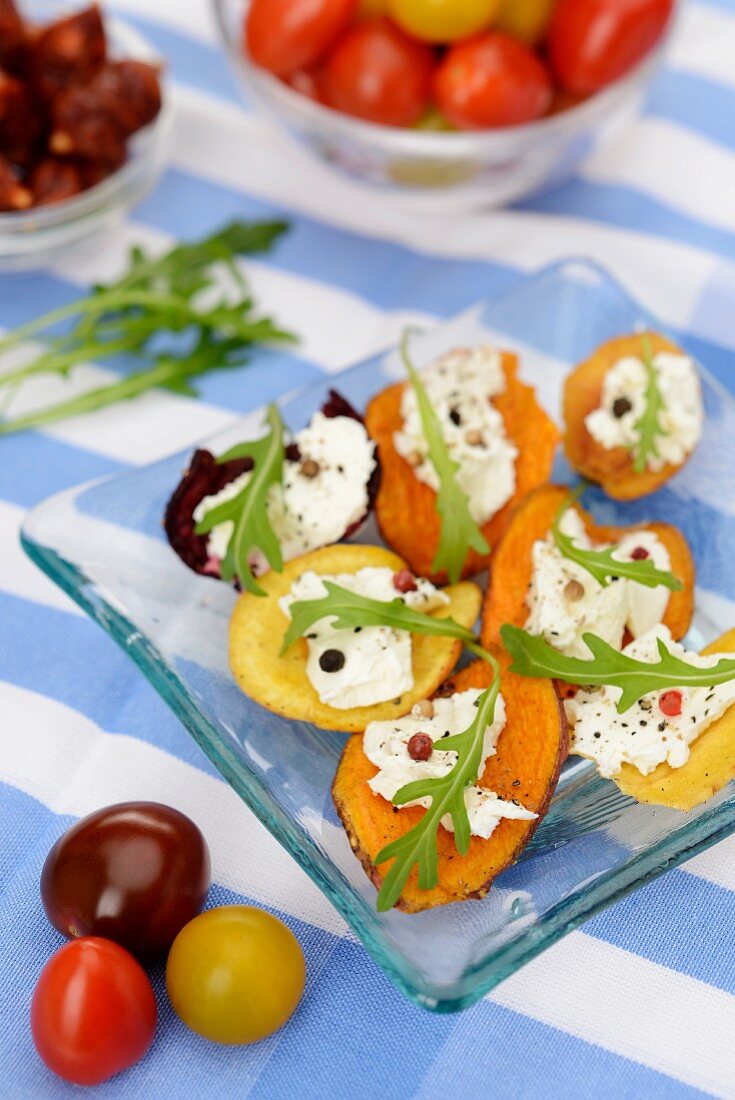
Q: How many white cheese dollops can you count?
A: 7